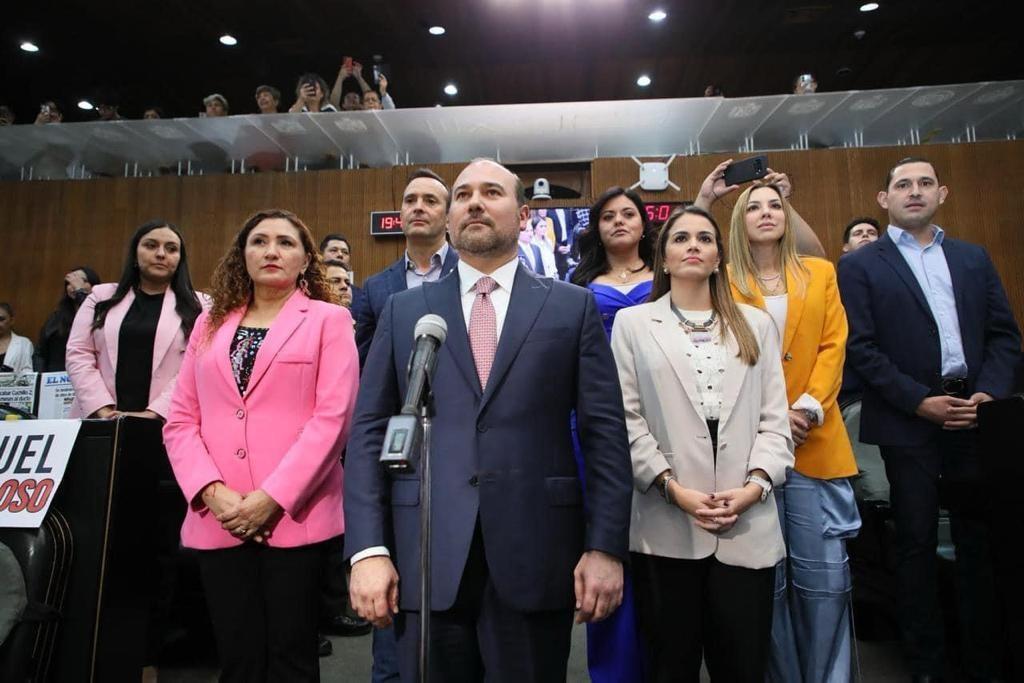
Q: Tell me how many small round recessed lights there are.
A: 8